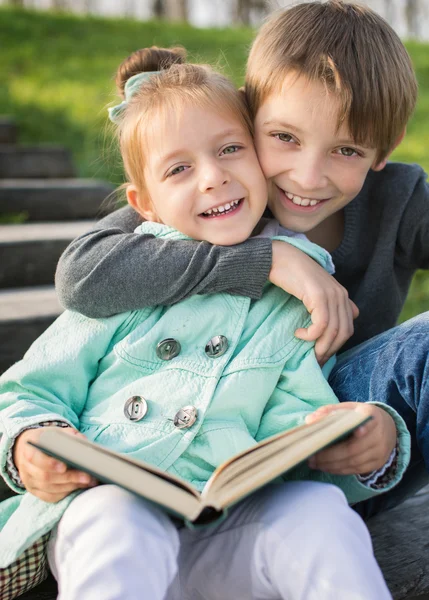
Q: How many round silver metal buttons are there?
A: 4